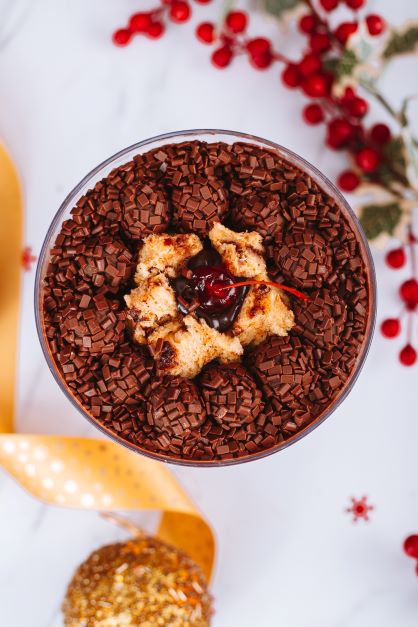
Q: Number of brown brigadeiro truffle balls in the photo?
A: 11